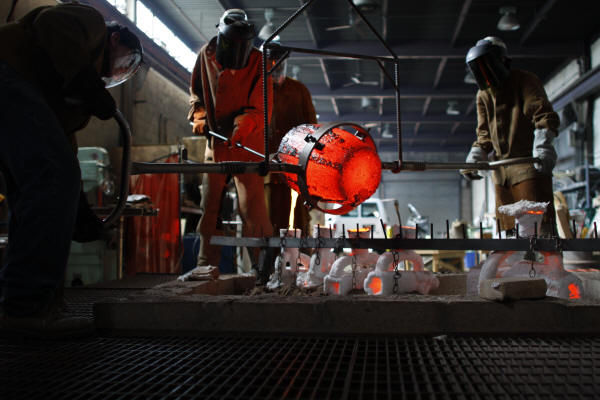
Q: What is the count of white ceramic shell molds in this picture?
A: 5